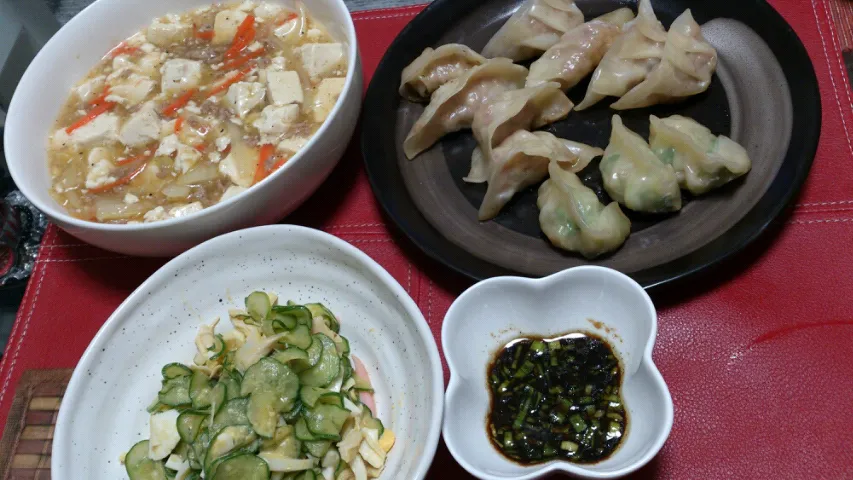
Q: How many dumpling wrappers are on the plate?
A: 11